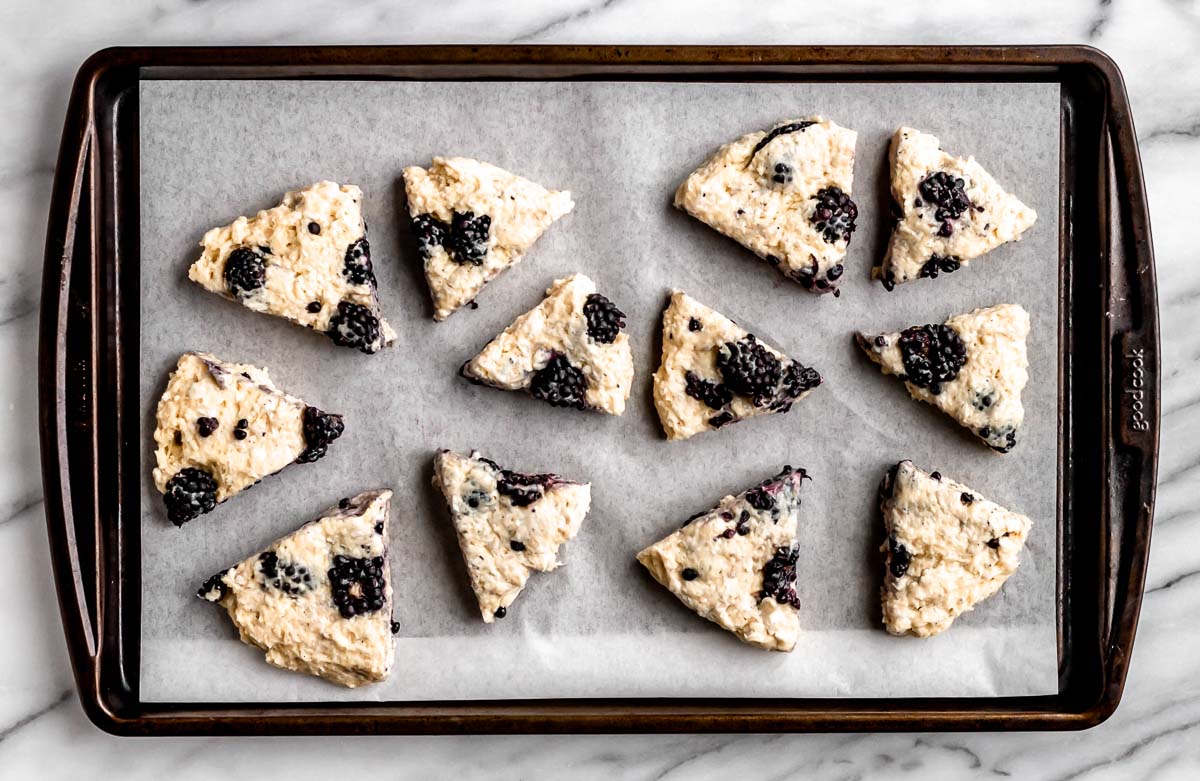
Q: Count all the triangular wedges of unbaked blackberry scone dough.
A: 12